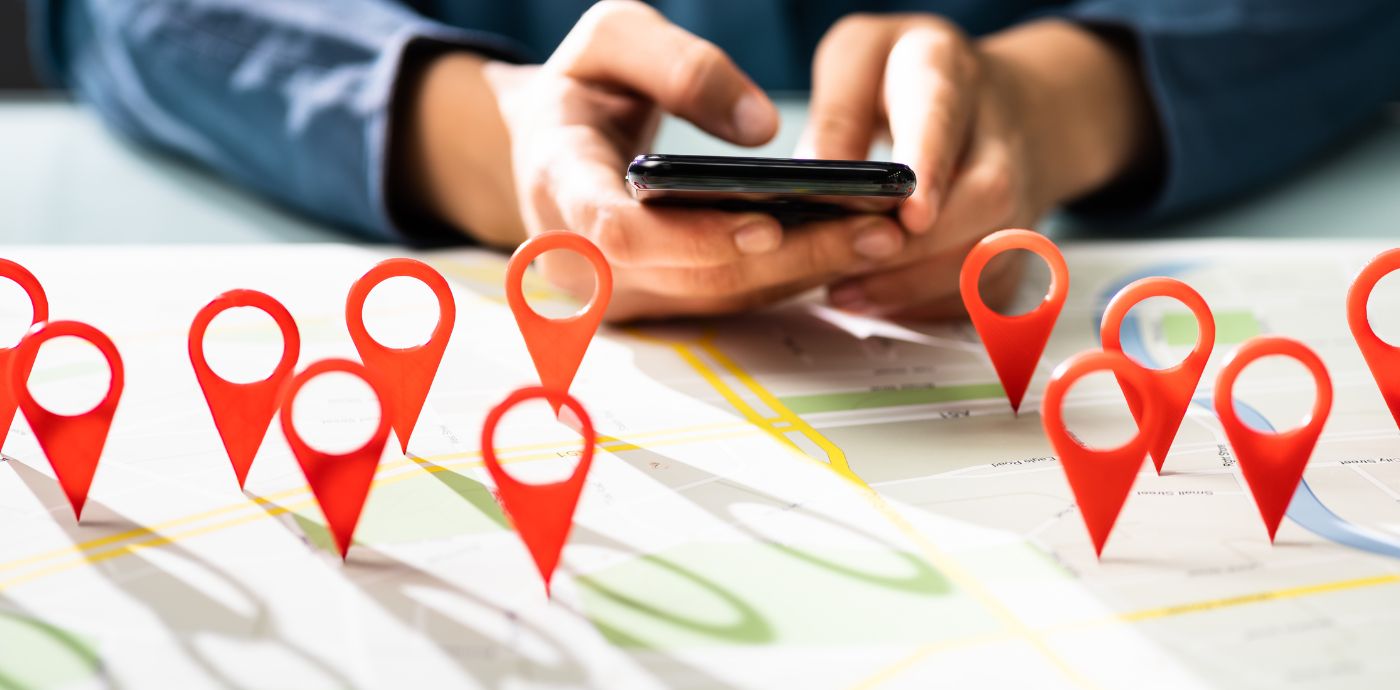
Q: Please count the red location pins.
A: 12